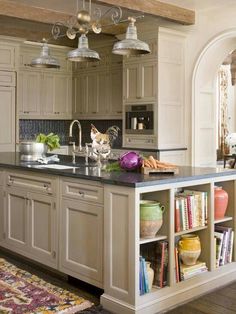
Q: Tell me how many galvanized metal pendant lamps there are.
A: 3